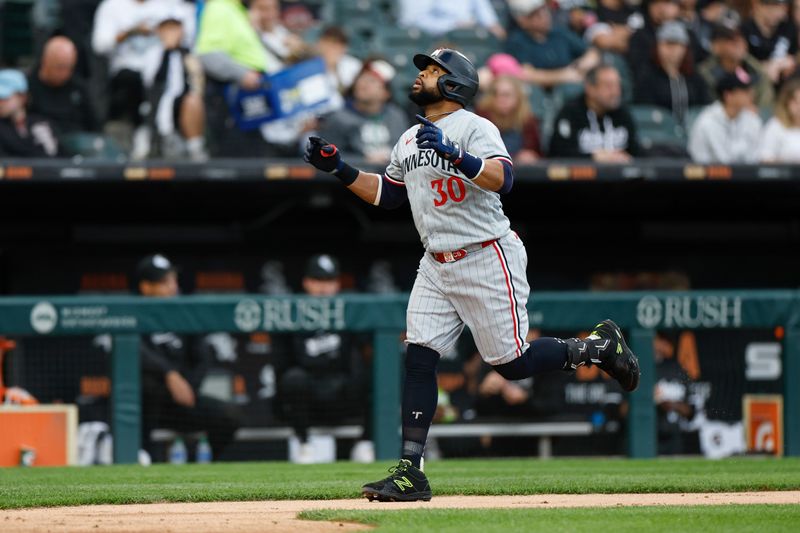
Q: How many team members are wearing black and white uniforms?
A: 2